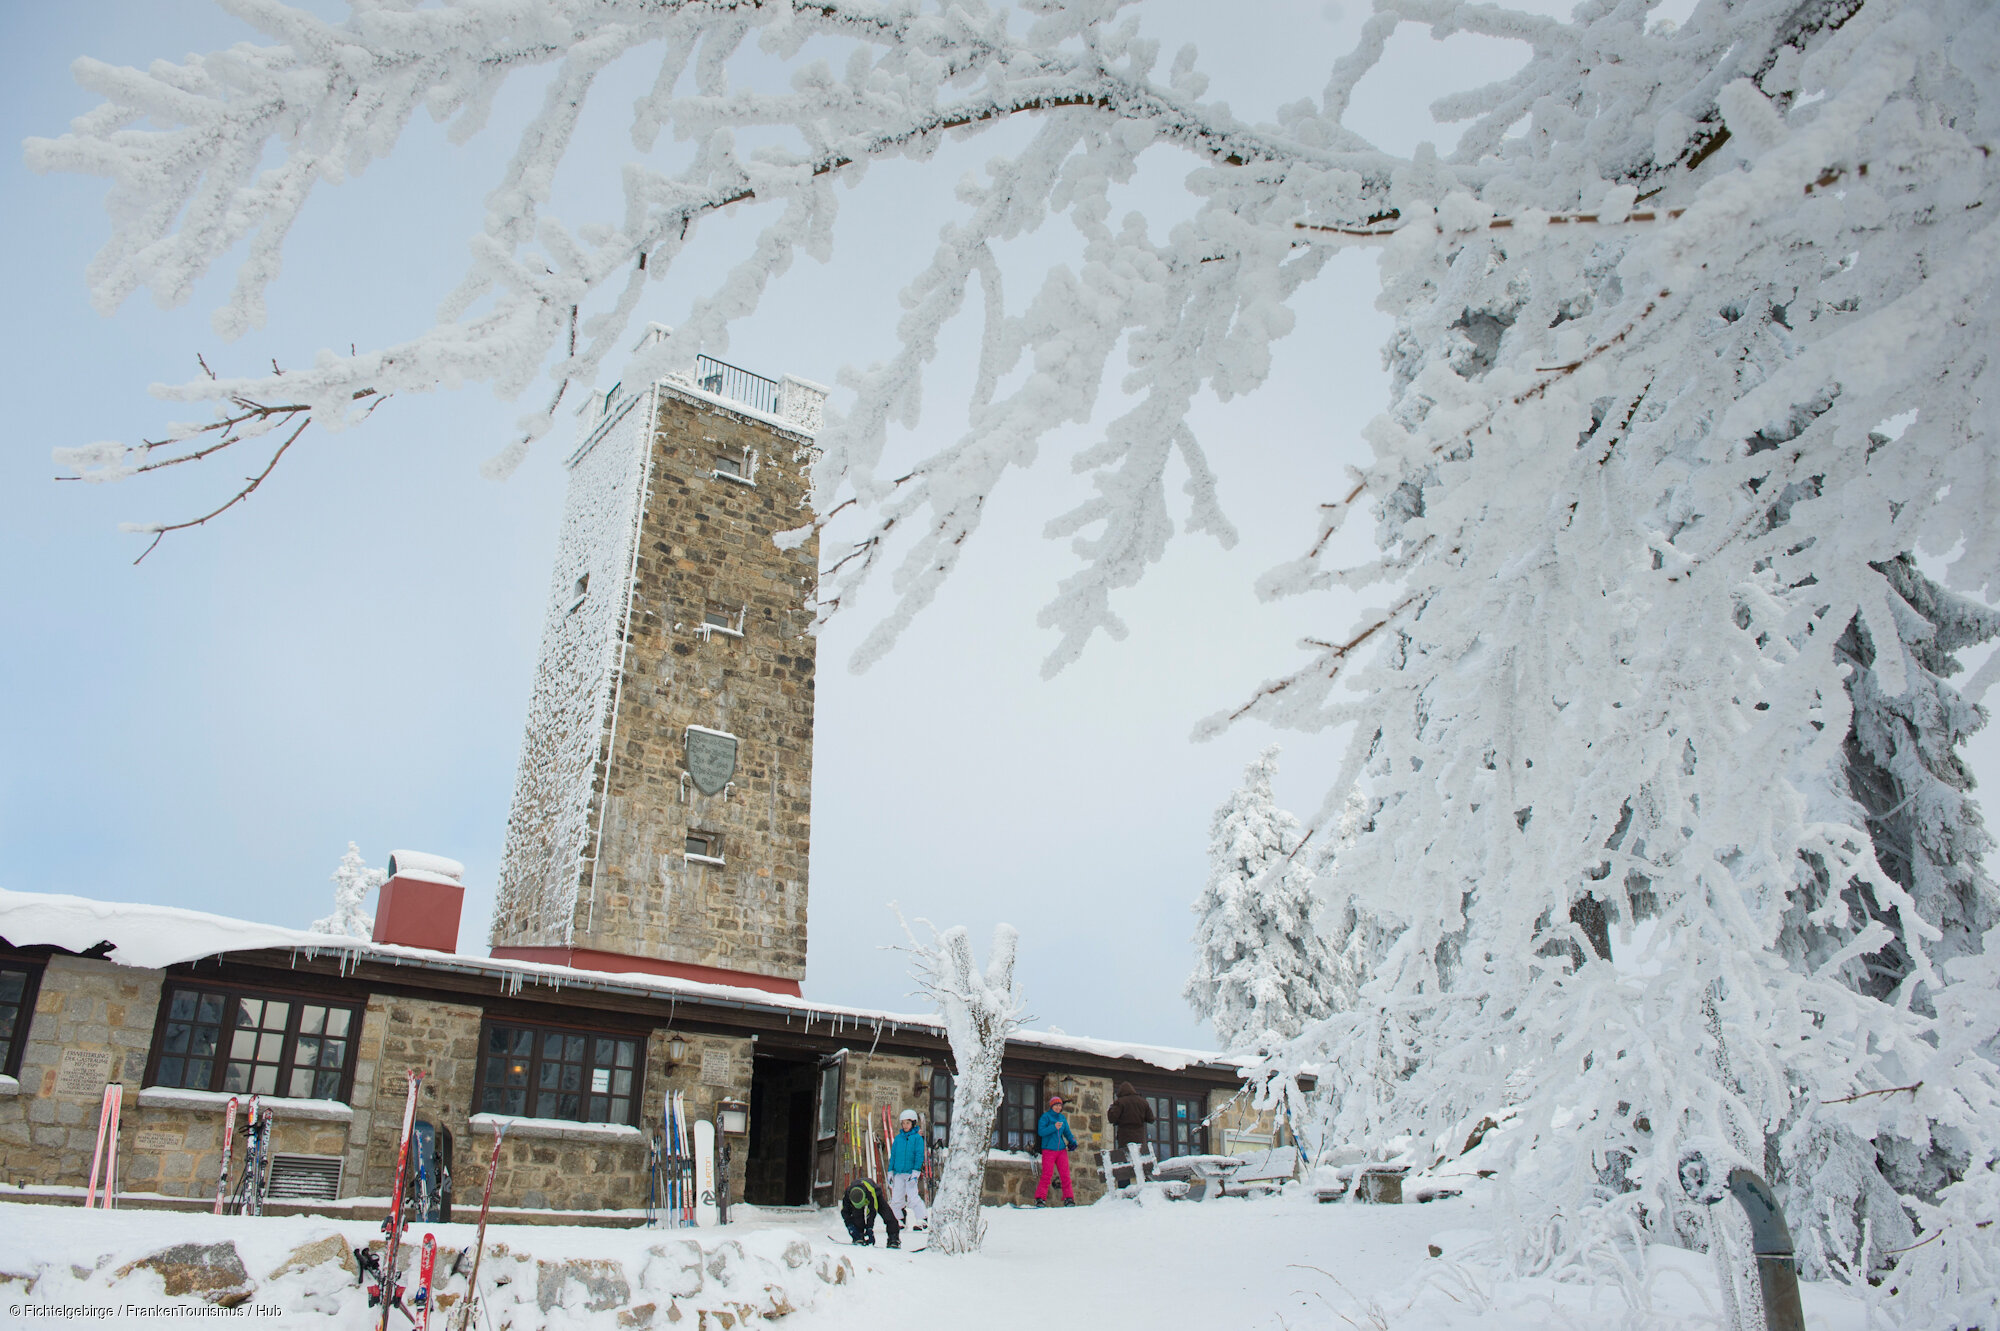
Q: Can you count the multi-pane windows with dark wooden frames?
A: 5